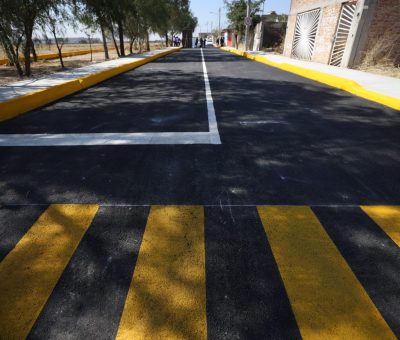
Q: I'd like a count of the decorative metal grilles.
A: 2